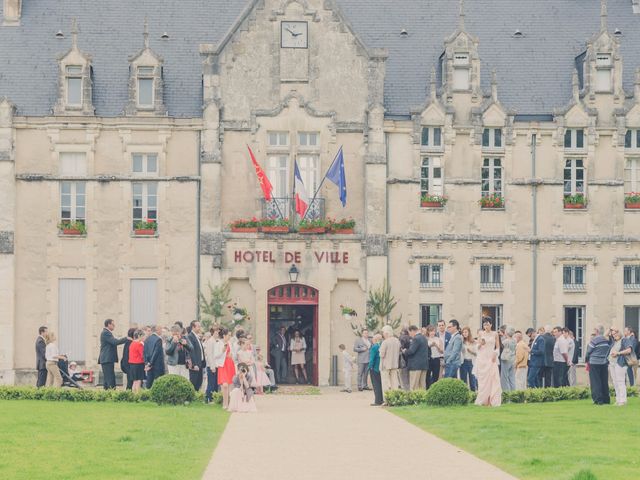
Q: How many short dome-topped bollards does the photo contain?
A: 0